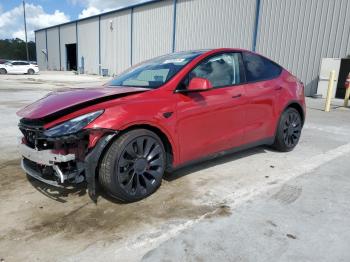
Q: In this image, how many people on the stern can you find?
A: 0